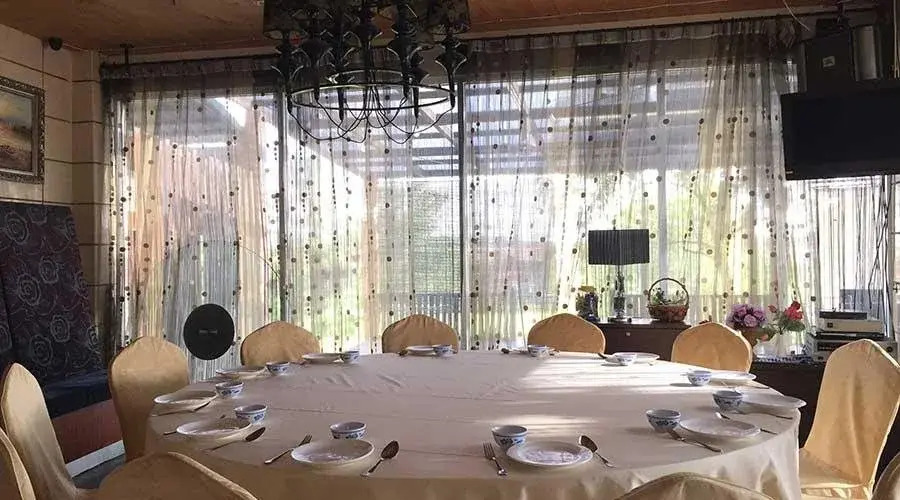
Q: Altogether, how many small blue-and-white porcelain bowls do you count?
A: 12